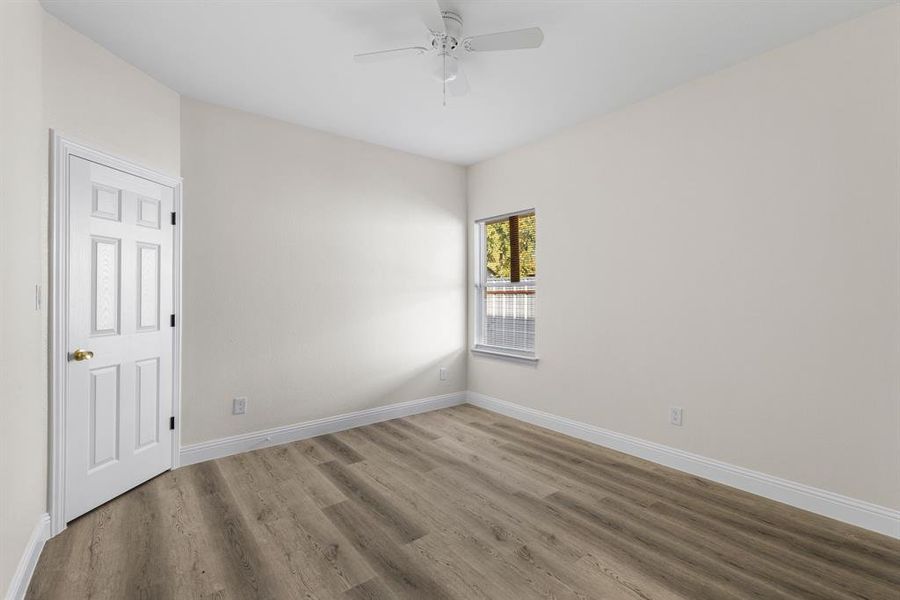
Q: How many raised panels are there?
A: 6